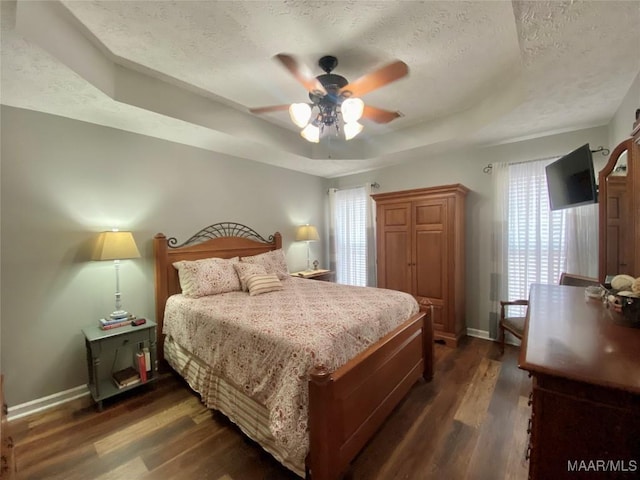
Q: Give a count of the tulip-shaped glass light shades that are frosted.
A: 4